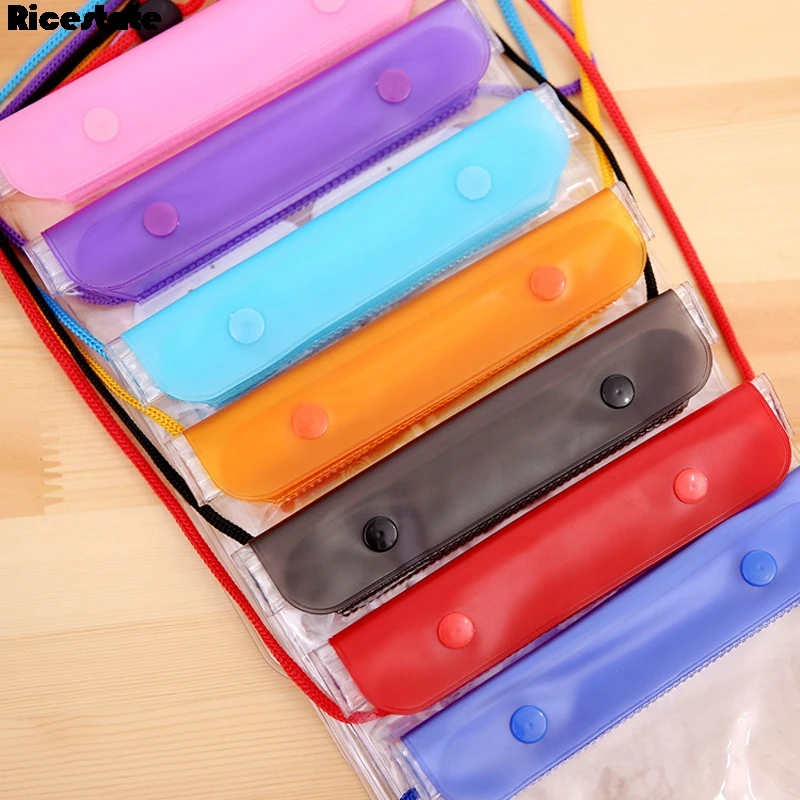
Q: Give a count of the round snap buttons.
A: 14